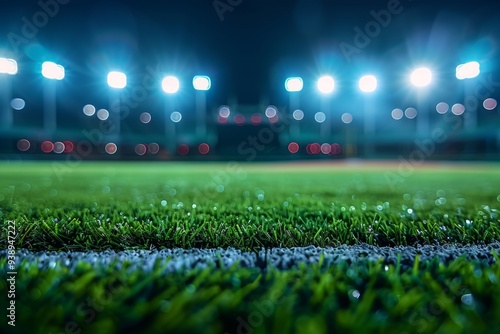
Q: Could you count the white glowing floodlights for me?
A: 10